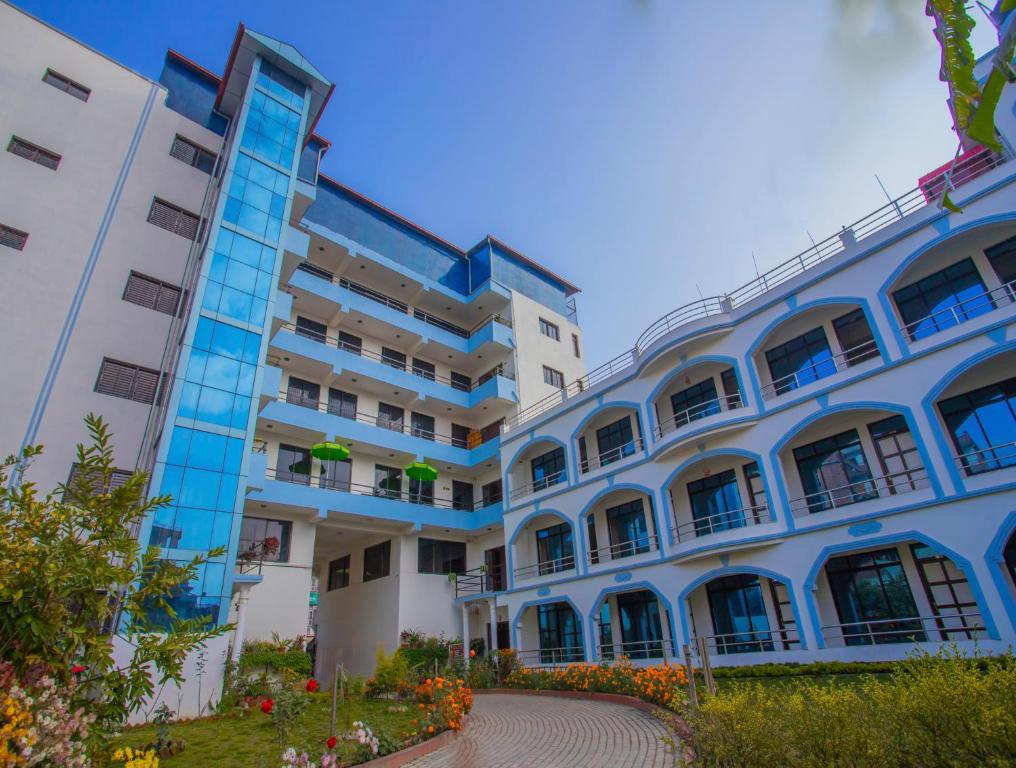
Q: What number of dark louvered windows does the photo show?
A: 8